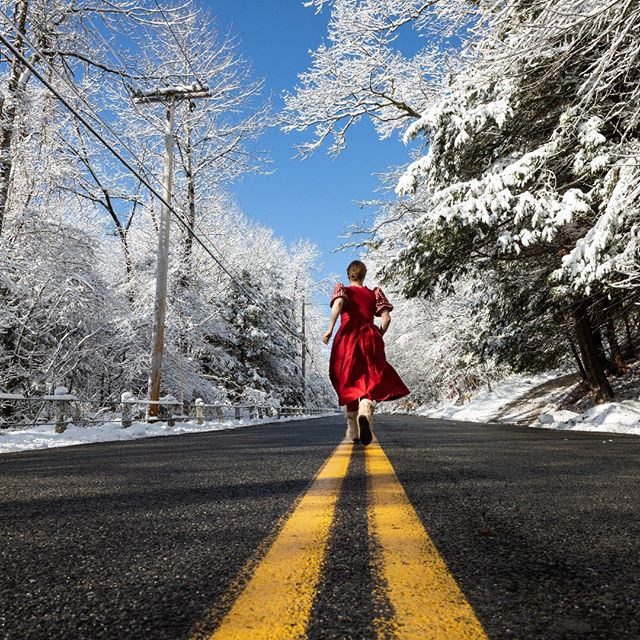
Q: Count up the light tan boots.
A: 2